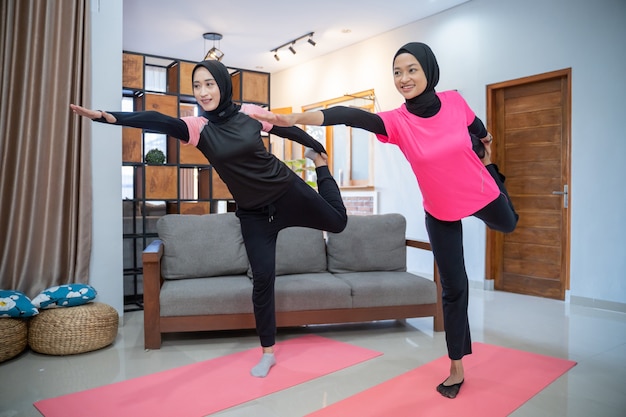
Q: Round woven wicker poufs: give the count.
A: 2